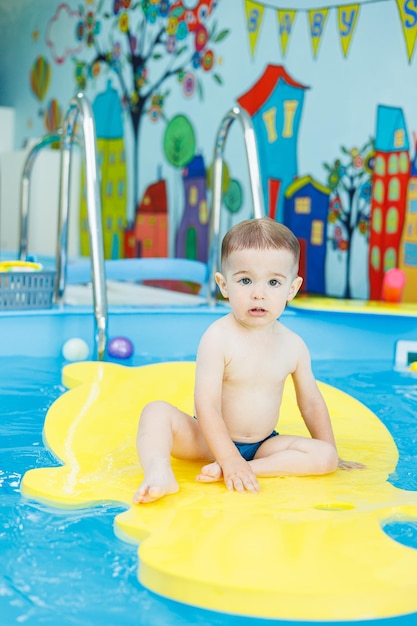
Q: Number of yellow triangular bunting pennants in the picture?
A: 5